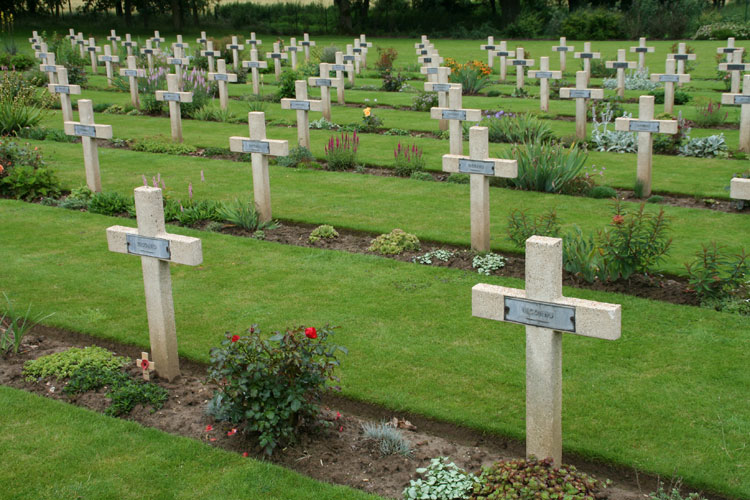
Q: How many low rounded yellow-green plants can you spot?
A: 3